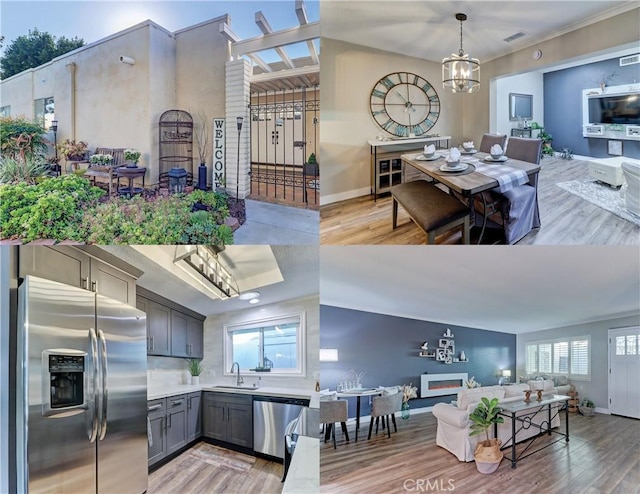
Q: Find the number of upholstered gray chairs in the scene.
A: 4